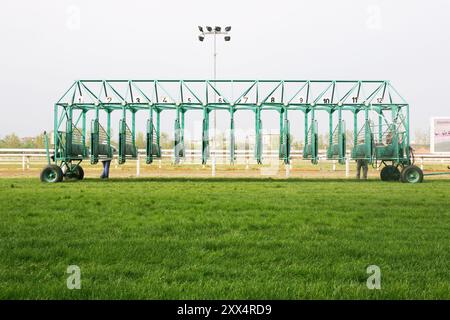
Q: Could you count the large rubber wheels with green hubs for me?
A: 4